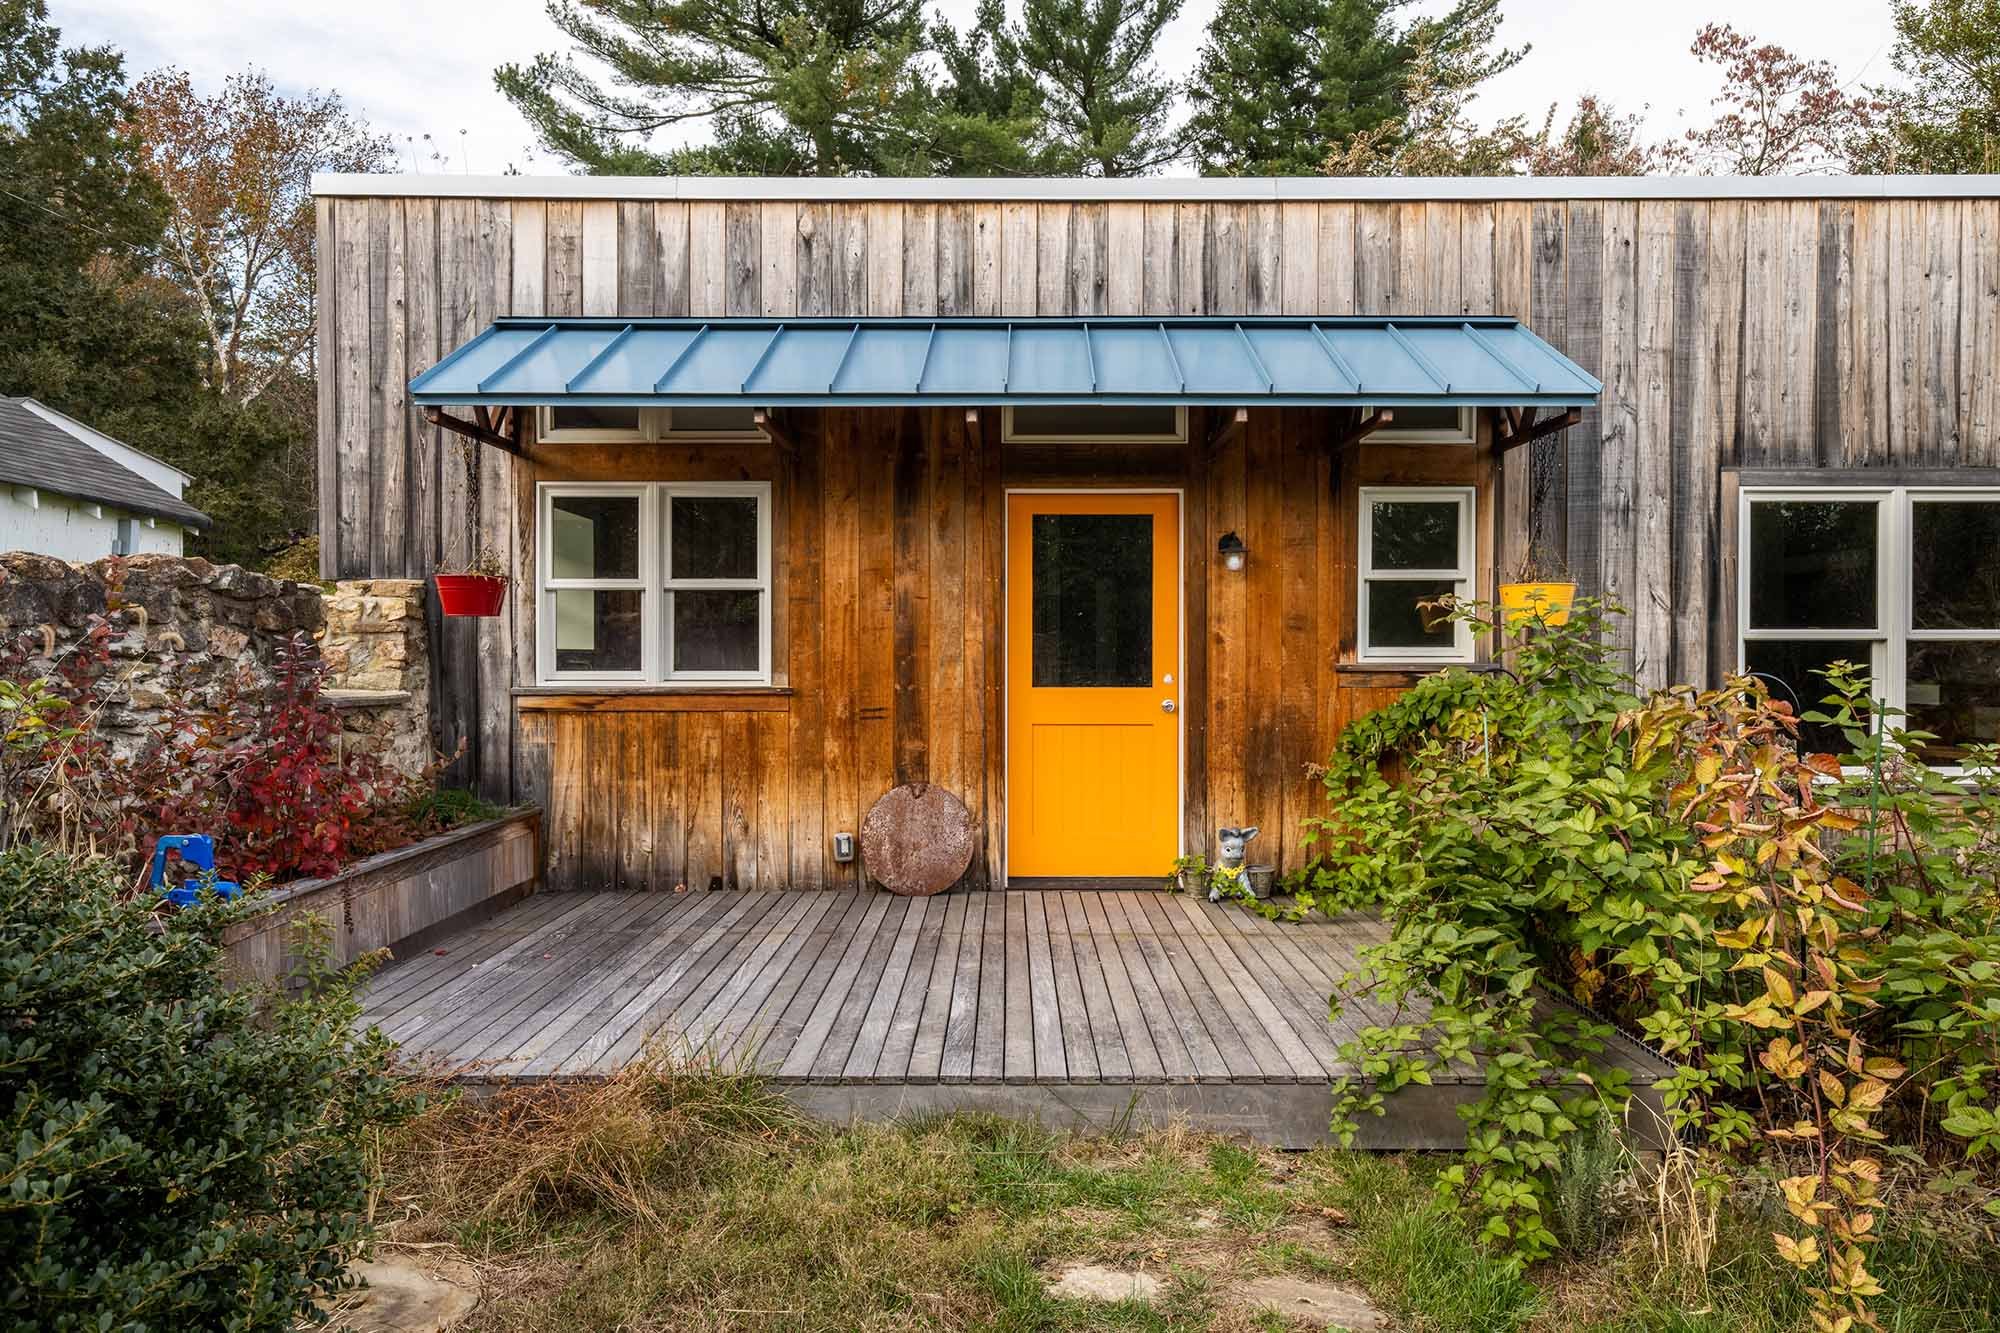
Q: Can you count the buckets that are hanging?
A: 2